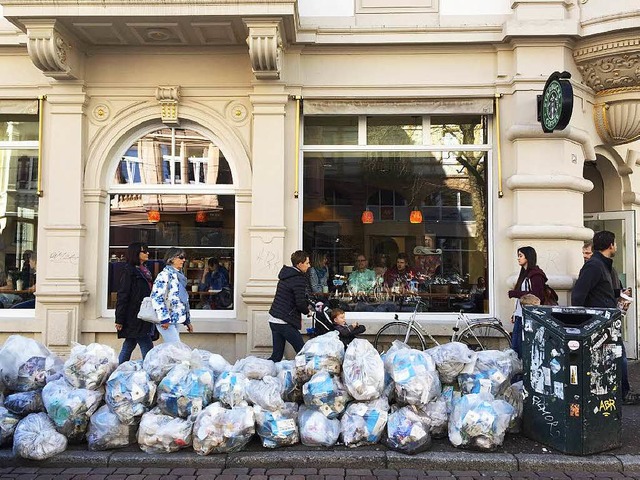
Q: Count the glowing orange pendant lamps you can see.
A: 4